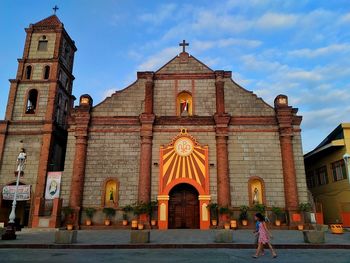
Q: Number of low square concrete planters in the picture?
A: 4